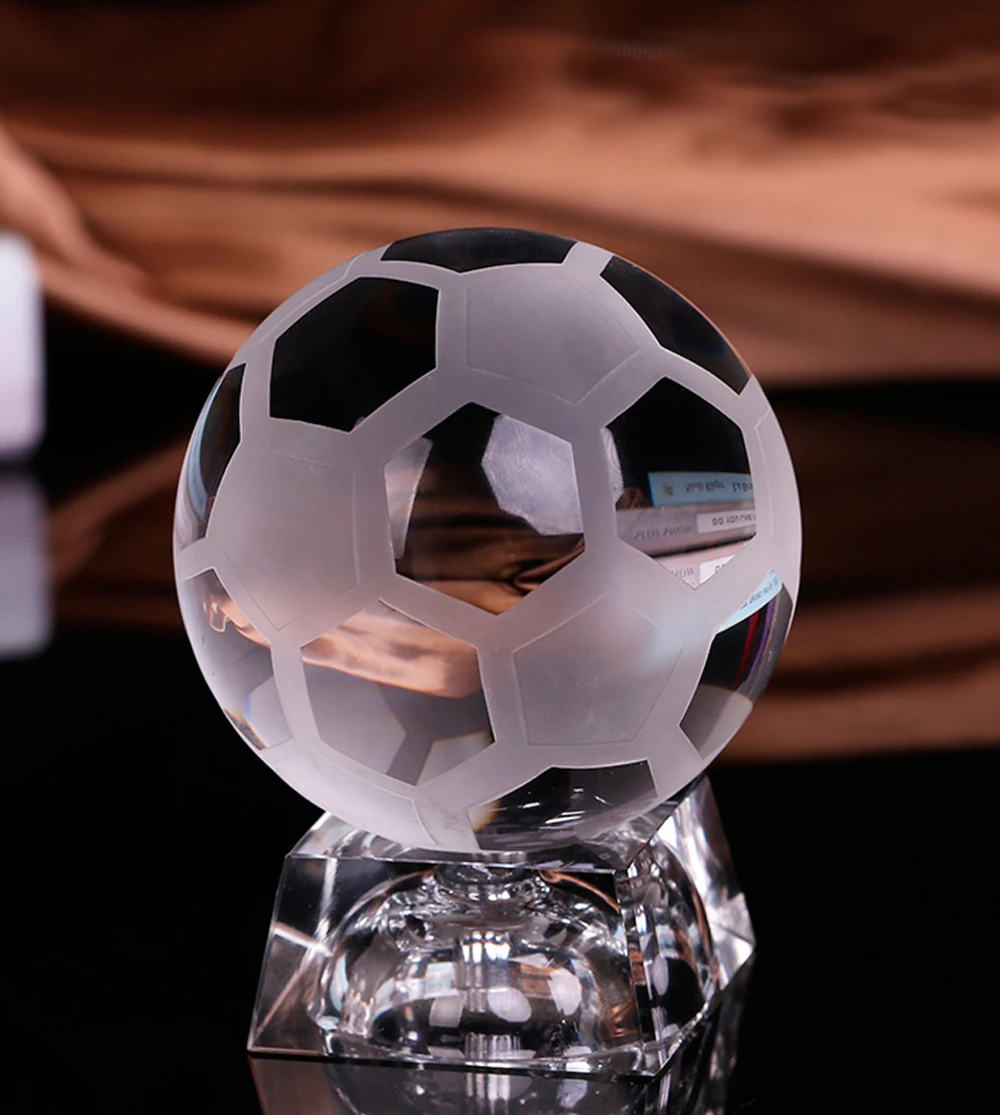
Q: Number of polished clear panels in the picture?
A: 10